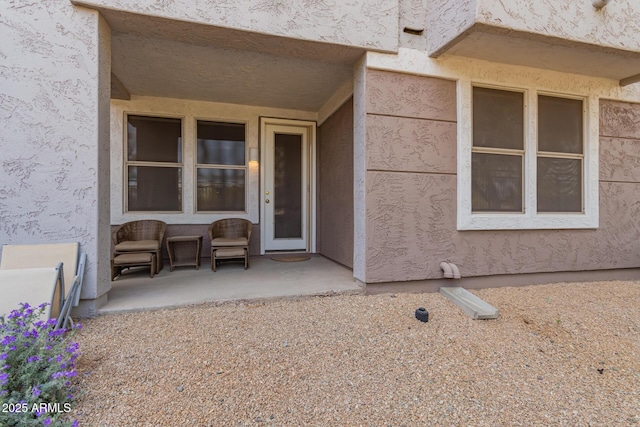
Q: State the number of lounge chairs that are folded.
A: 2